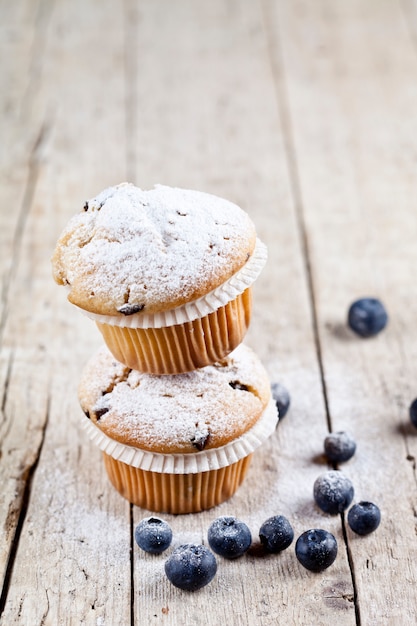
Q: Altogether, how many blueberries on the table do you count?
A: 11